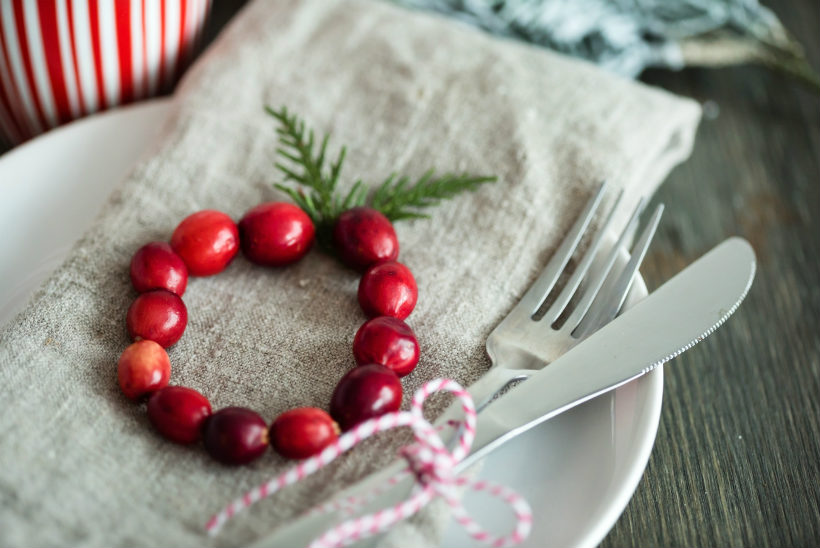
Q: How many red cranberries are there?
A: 12